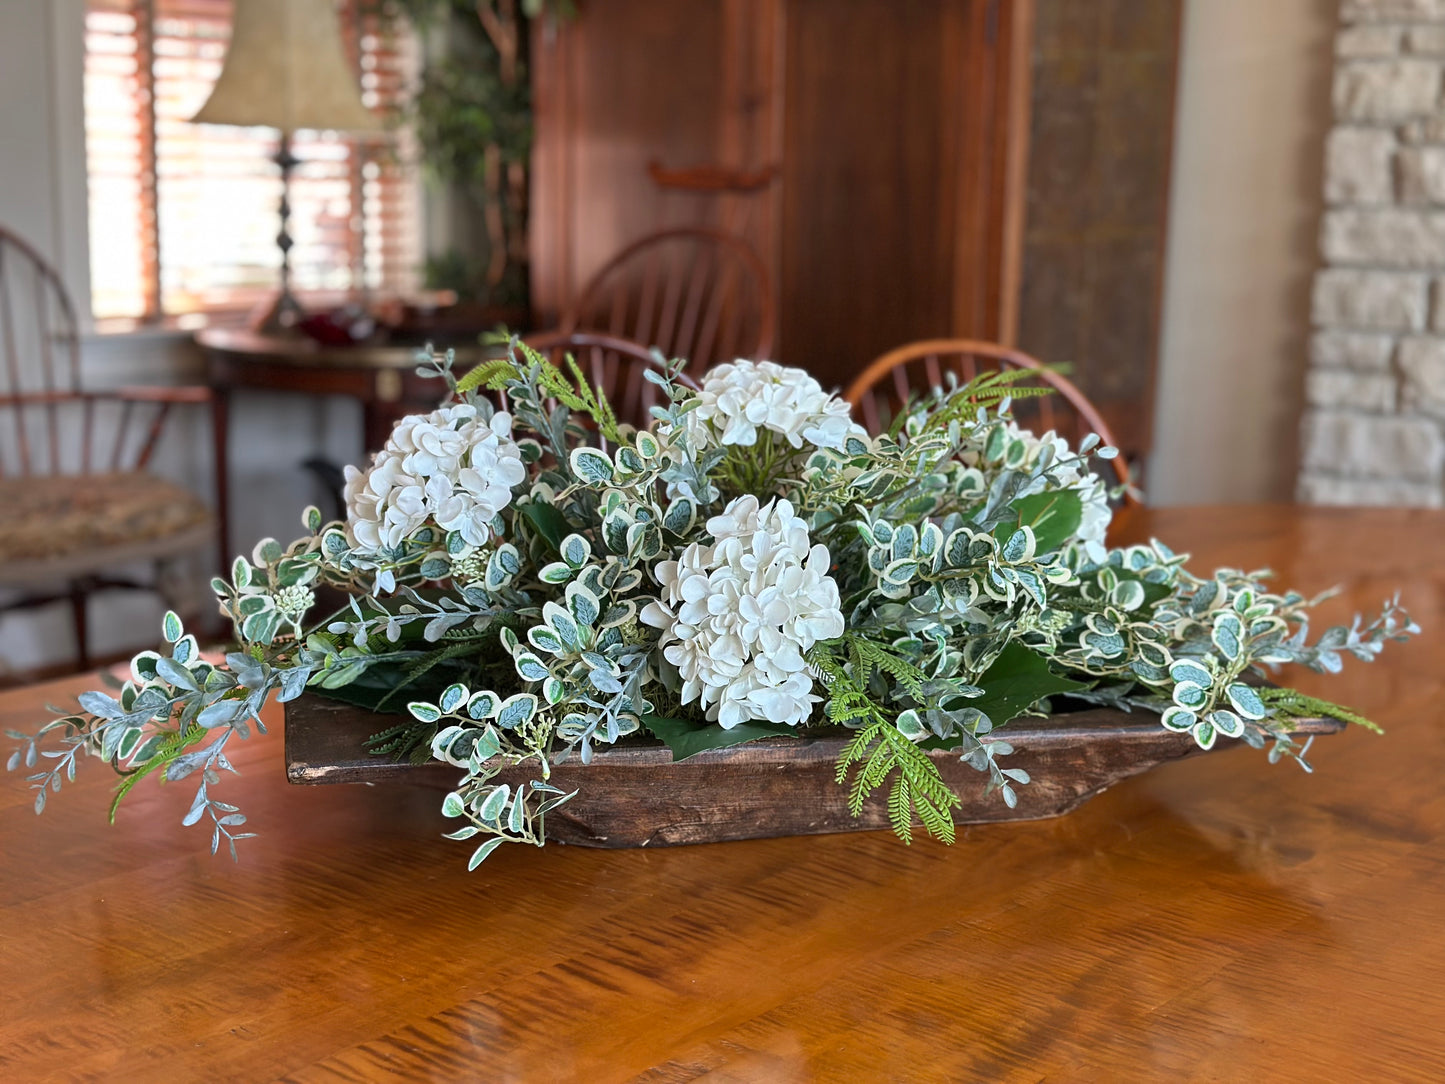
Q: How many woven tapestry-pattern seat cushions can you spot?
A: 1